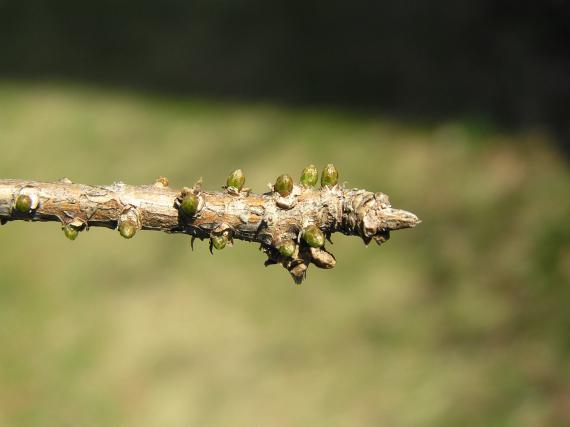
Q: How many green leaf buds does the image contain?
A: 11